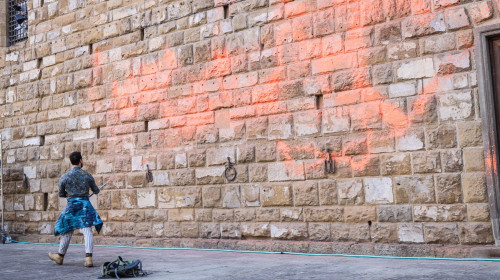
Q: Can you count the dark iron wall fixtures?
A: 4